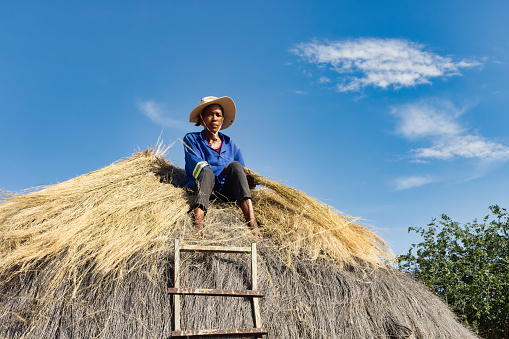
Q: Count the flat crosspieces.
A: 3